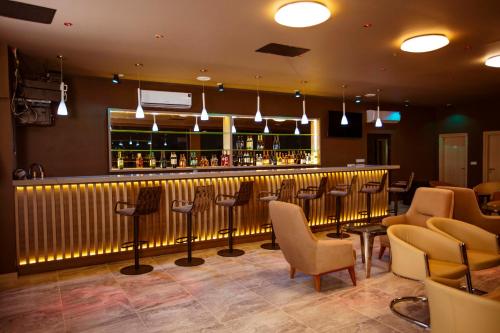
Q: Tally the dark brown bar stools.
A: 8